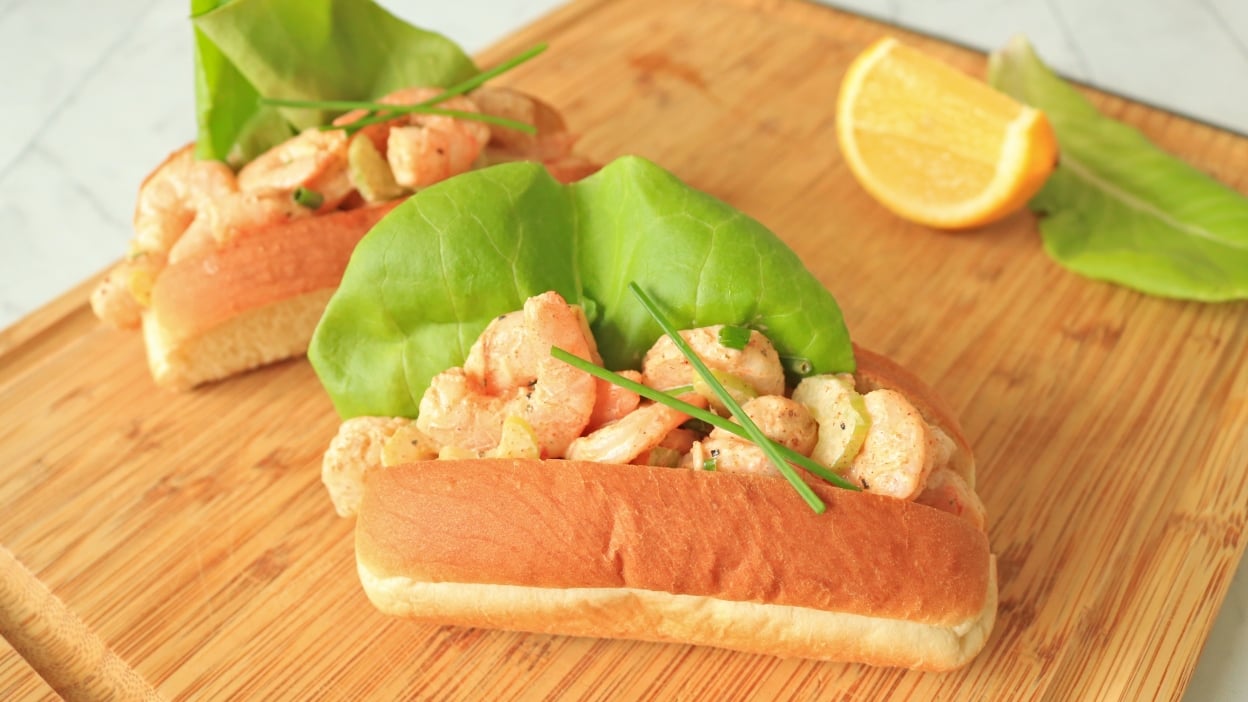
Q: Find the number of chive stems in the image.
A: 4